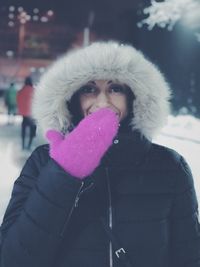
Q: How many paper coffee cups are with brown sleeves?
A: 0